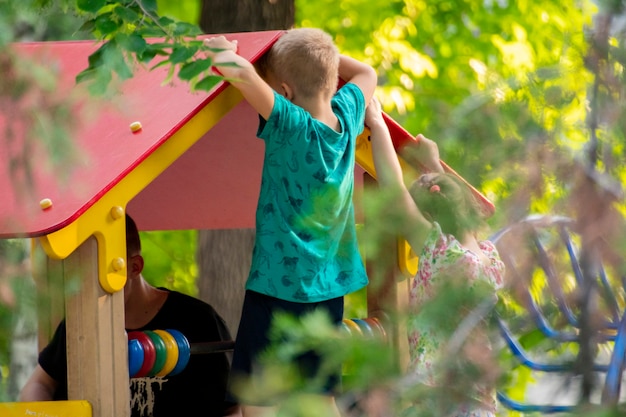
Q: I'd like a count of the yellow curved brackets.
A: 2